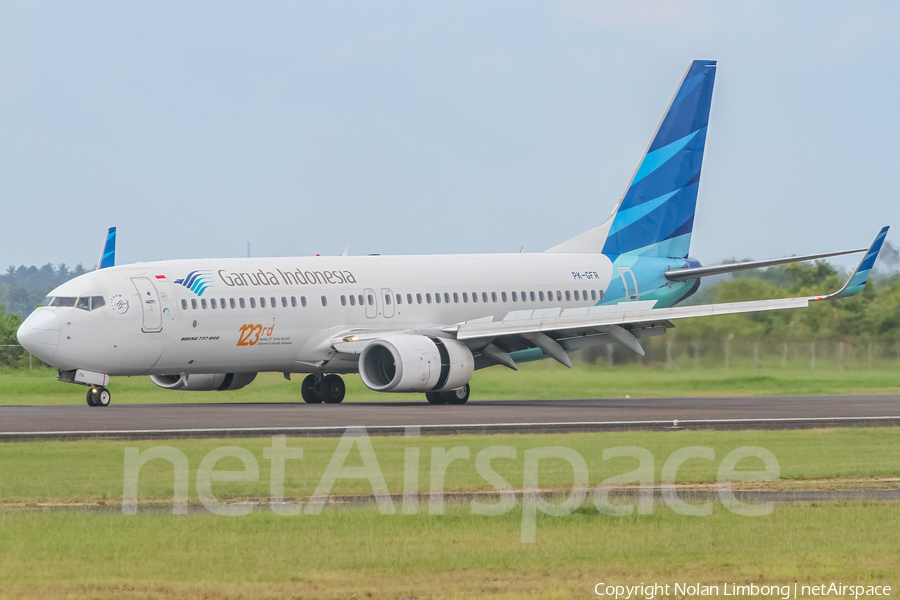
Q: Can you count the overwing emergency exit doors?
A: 2